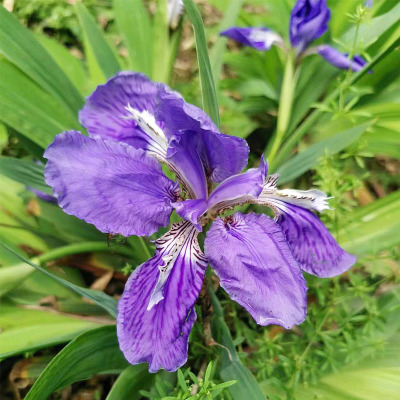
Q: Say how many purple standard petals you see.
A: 3